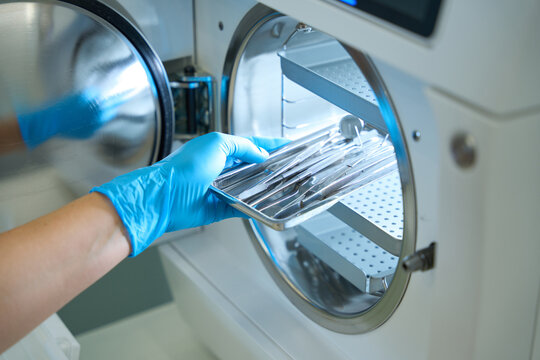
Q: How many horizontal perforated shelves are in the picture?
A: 3